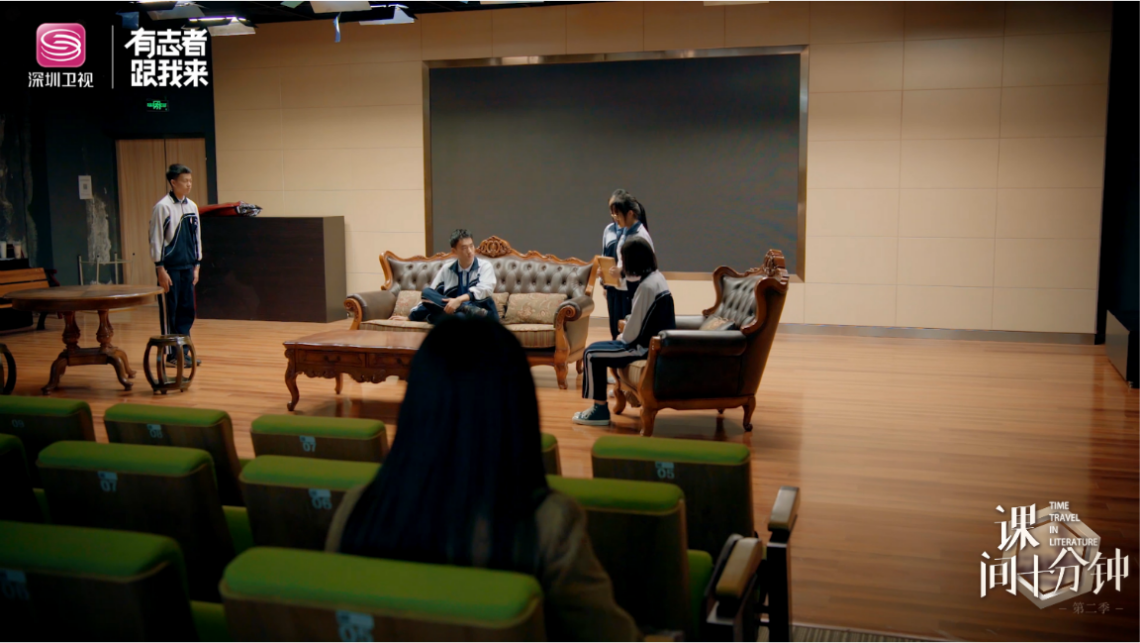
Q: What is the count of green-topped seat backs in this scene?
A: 11